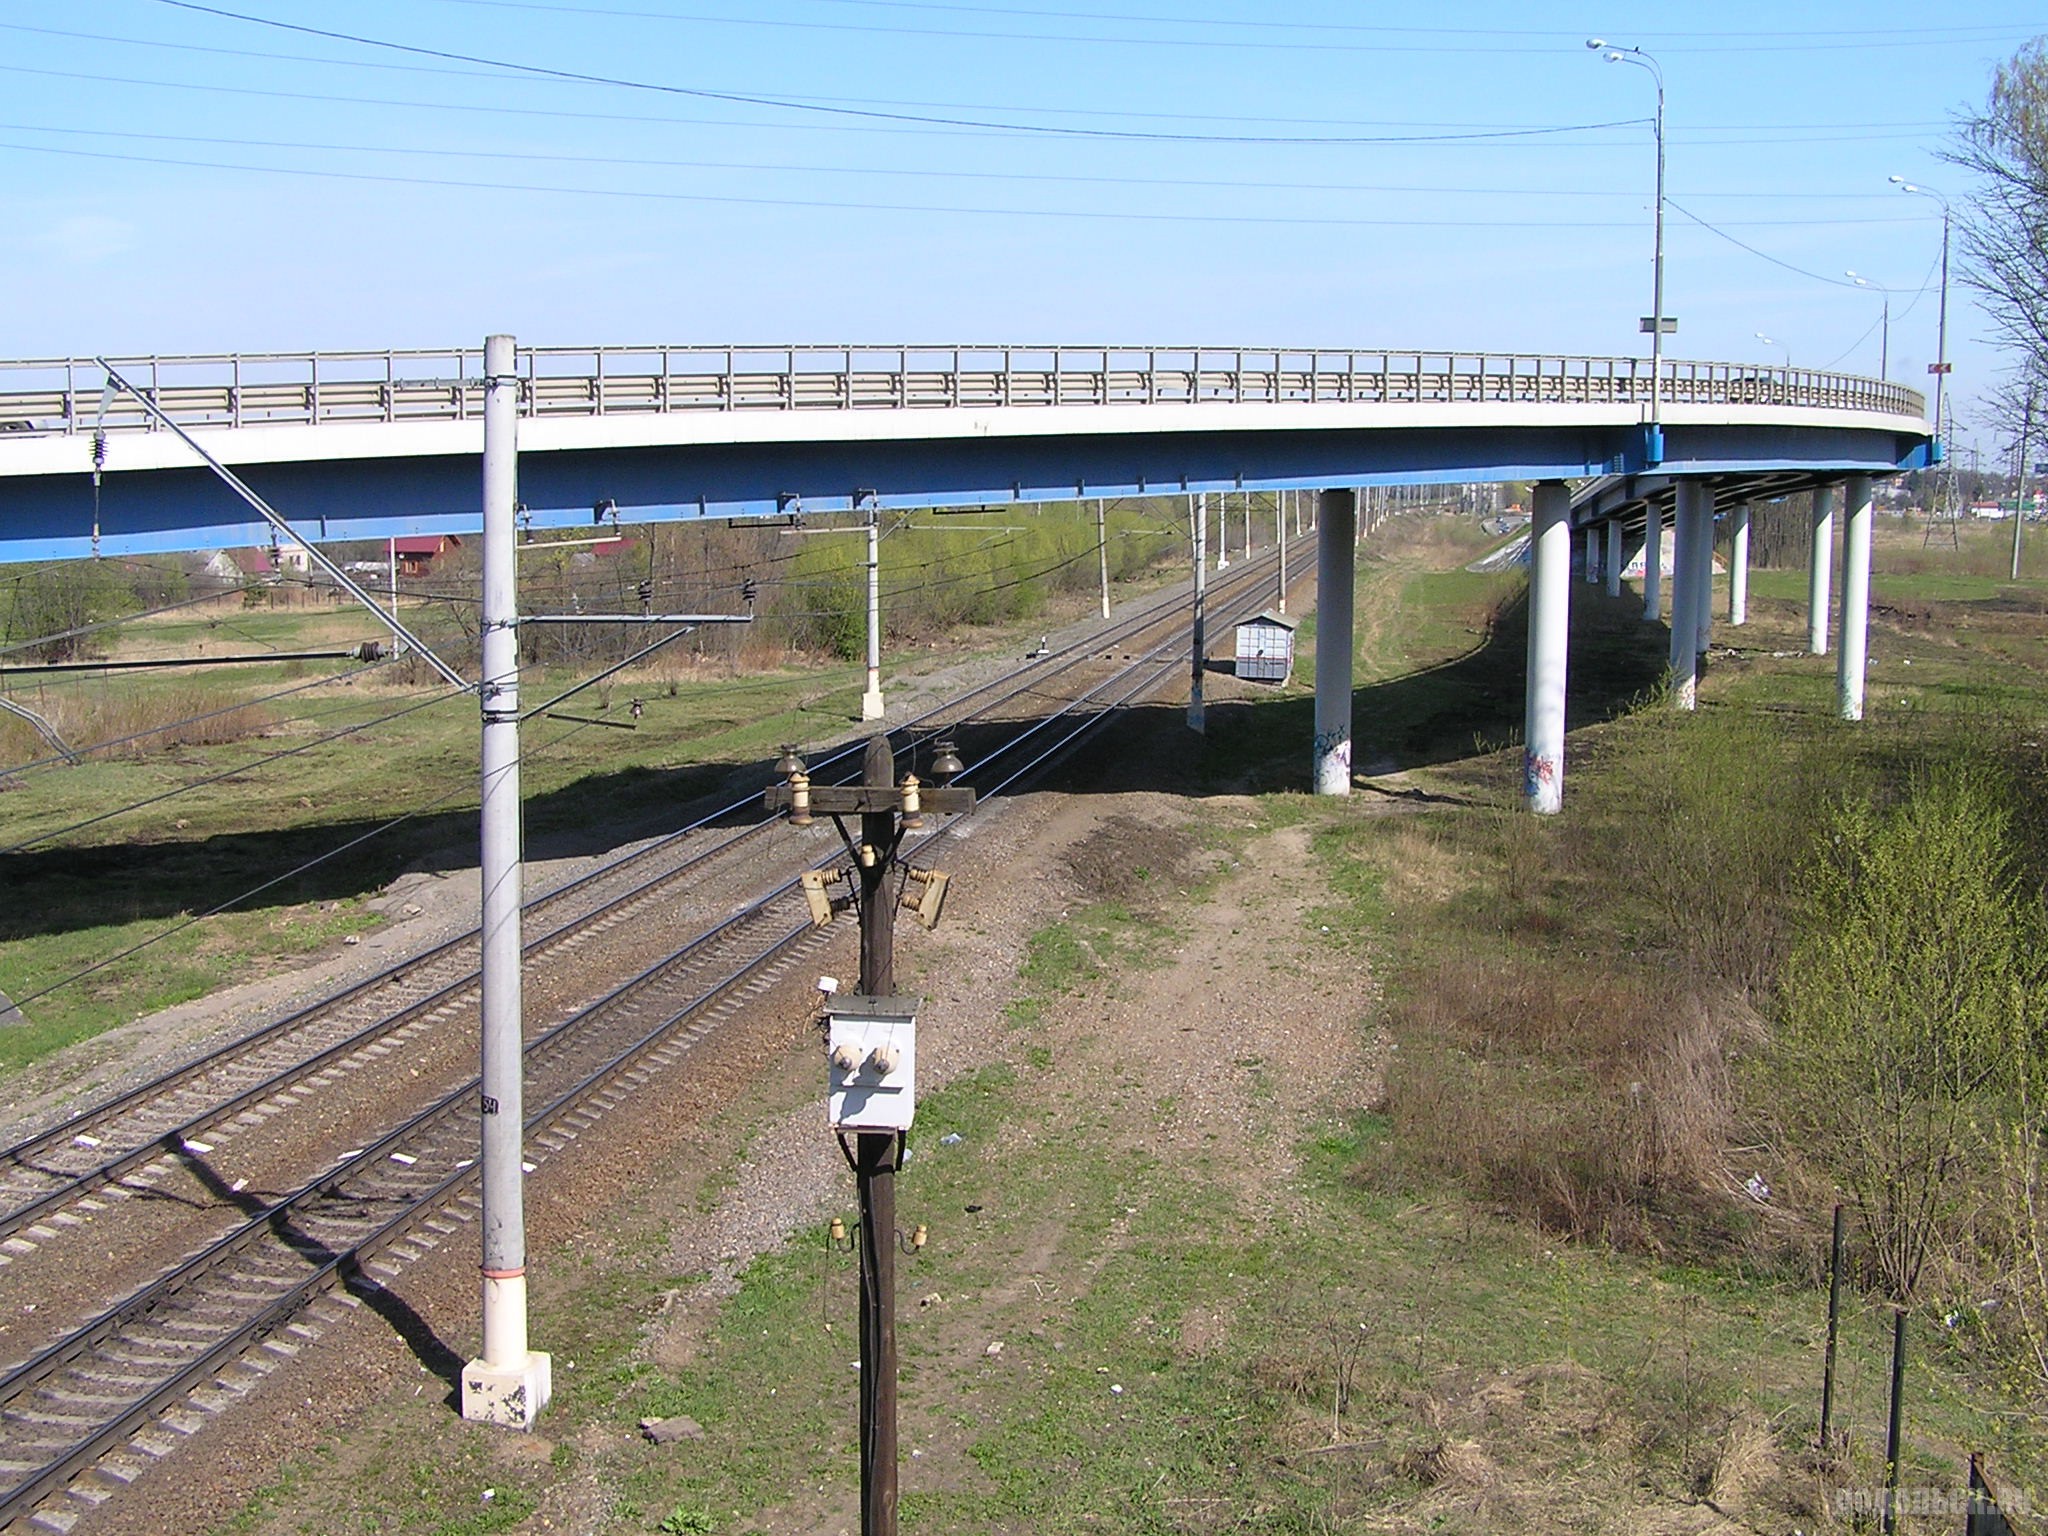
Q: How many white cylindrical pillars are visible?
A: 10